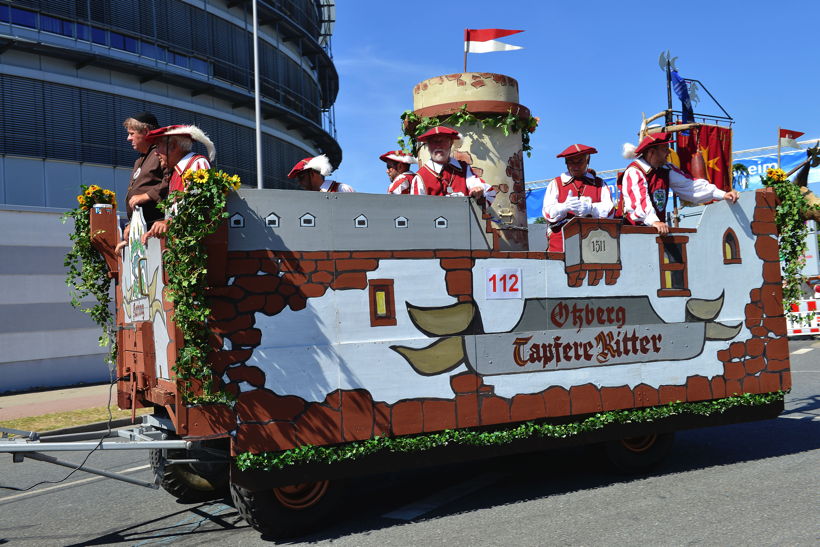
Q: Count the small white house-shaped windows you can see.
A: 6